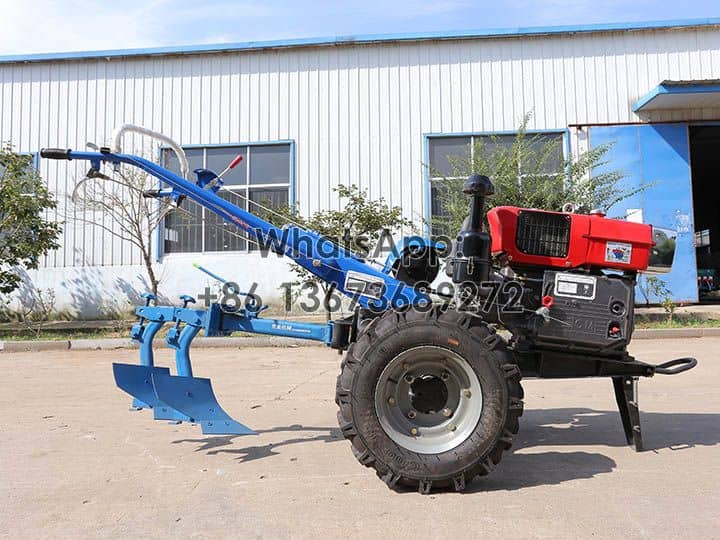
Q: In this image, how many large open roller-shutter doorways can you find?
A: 1